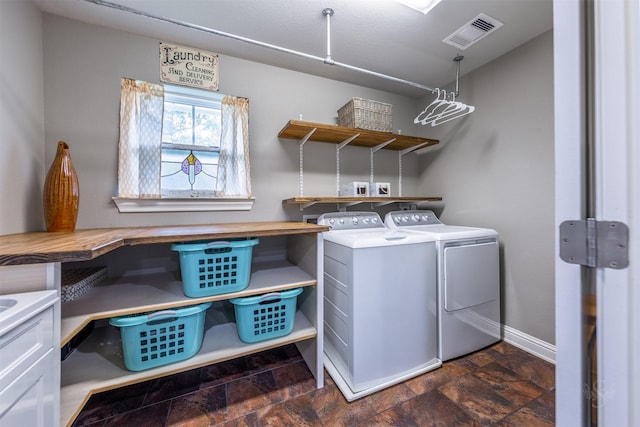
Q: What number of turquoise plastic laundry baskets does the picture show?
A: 3